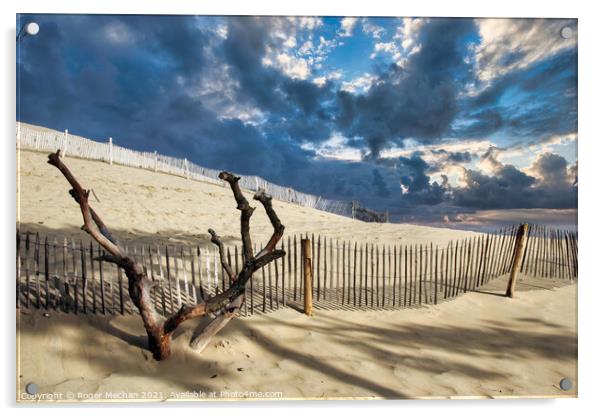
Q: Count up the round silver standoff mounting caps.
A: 4